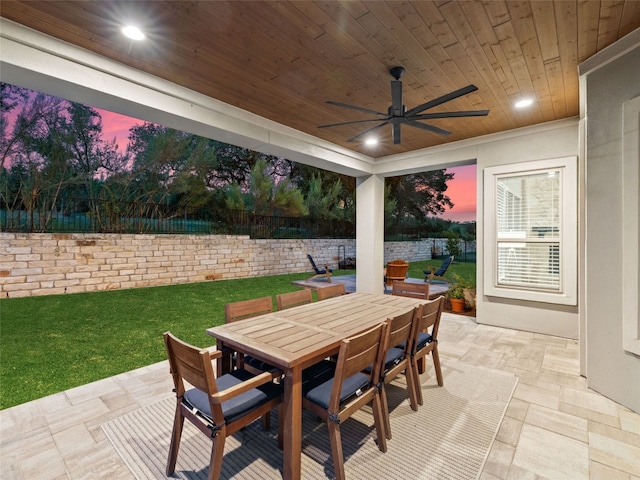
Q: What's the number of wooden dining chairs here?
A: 8